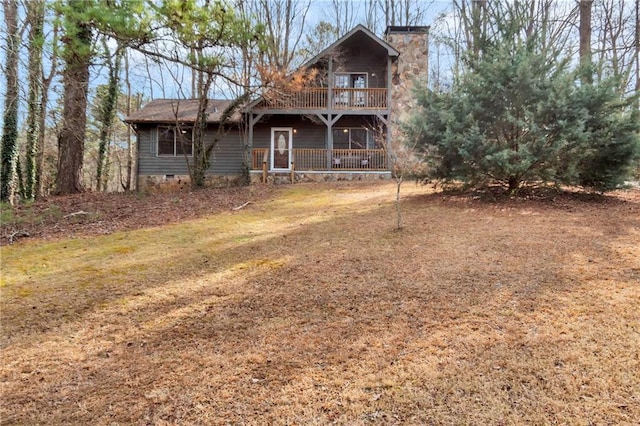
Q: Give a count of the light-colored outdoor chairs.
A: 2